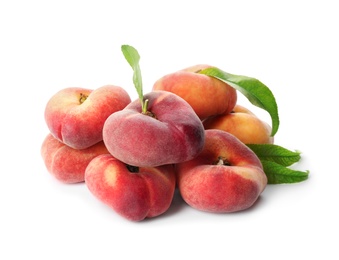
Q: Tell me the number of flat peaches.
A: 7